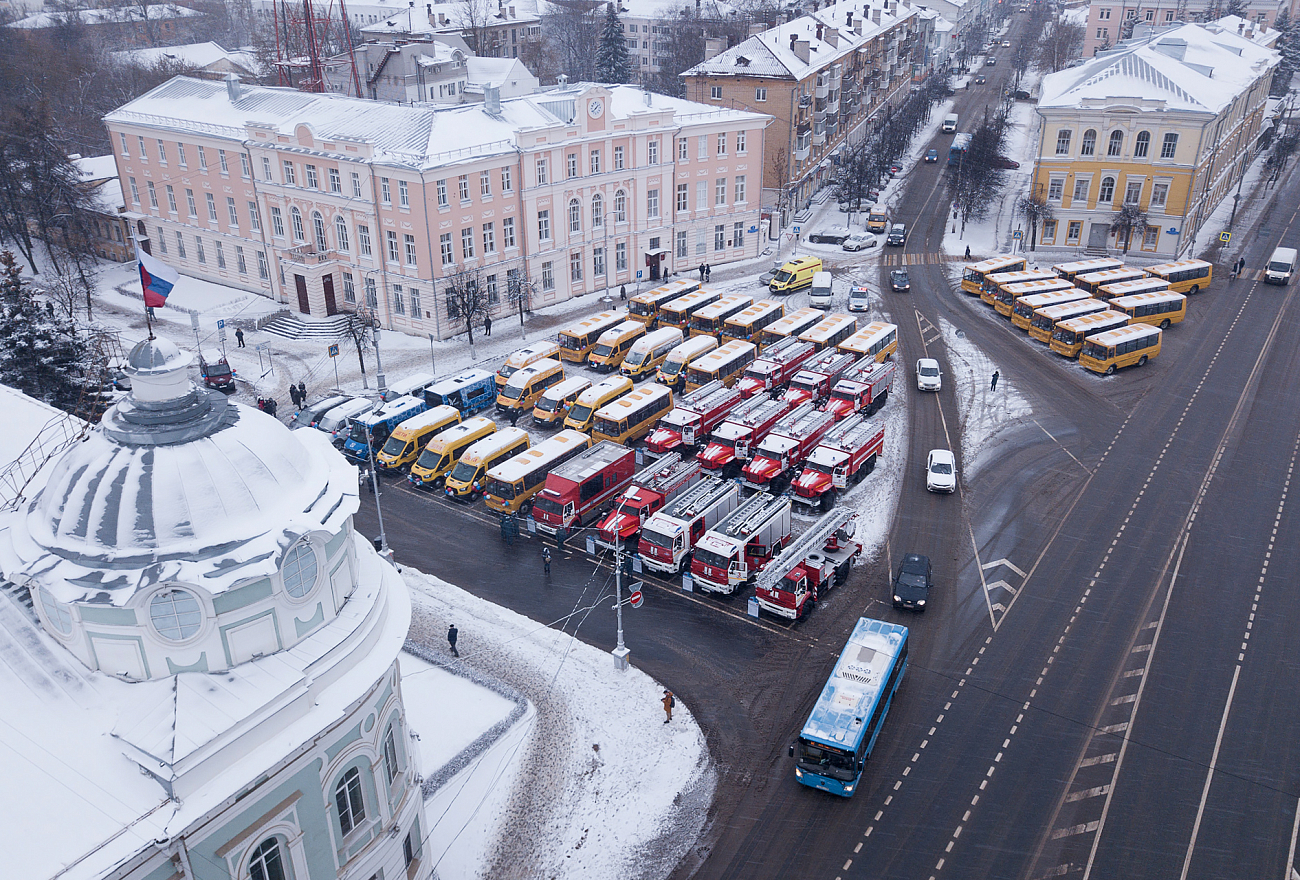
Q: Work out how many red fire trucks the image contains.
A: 12